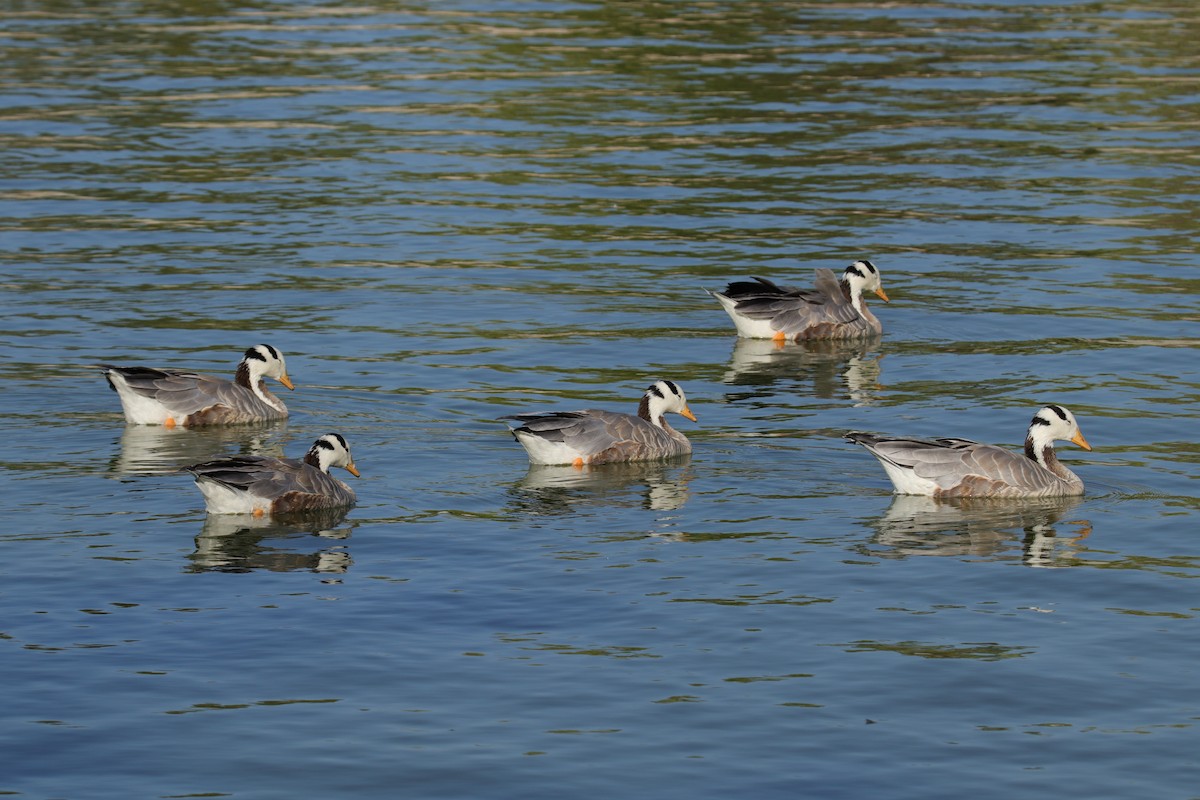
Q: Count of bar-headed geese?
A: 5